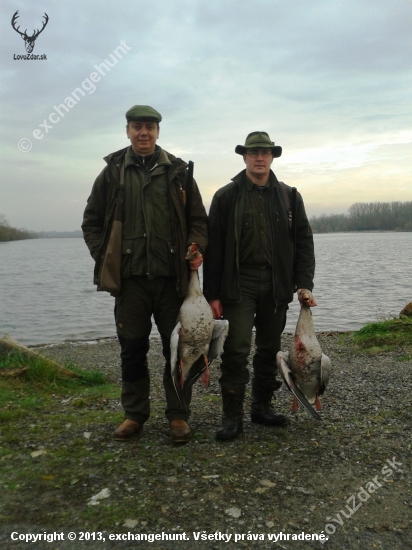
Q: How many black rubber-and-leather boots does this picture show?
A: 2